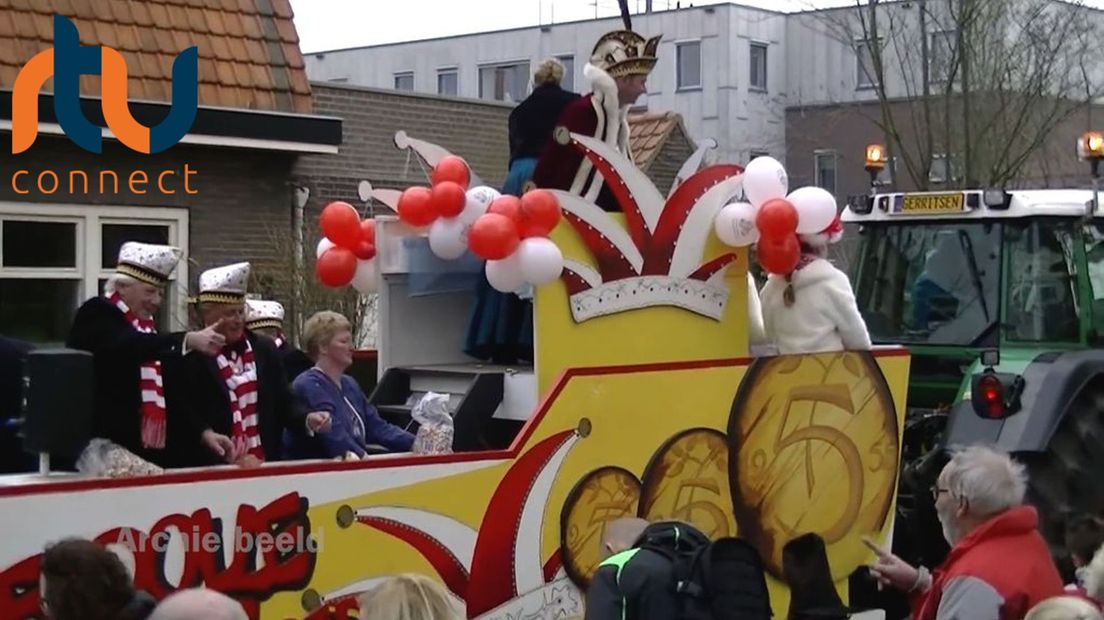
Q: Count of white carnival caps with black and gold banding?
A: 3